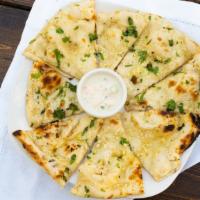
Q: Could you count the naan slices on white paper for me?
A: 8